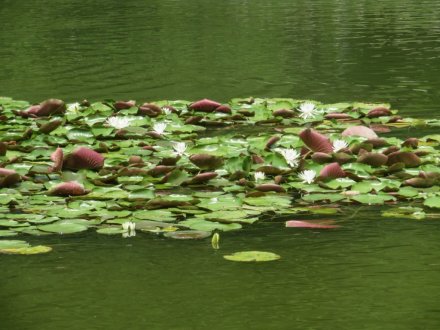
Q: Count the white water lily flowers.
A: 11